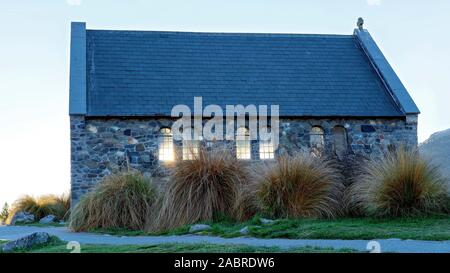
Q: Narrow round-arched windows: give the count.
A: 6